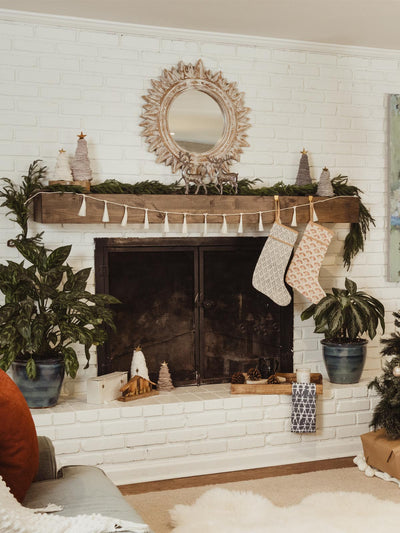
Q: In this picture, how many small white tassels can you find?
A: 12